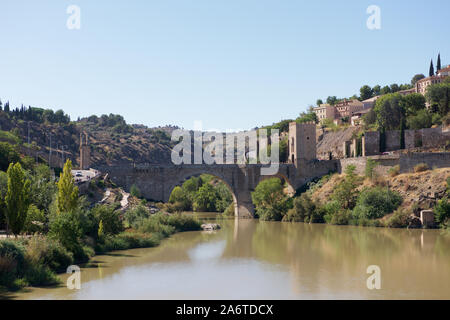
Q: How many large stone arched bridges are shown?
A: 1